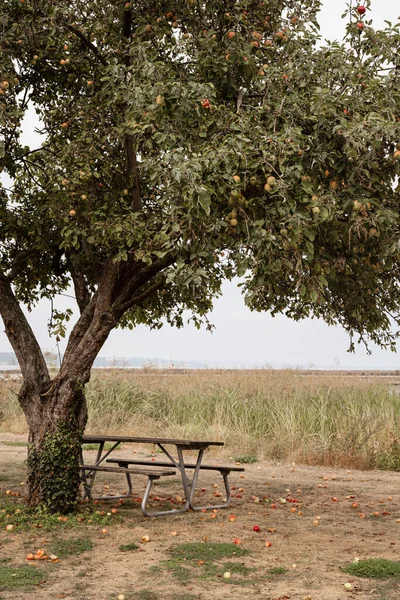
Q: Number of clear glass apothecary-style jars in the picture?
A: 0